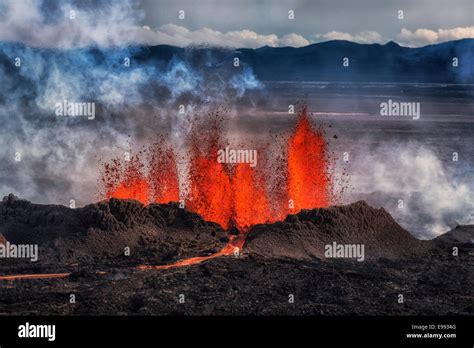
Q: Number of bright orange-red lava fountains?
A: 5